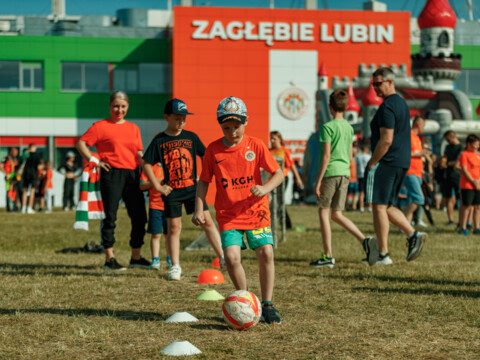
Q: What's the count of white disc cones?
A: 2